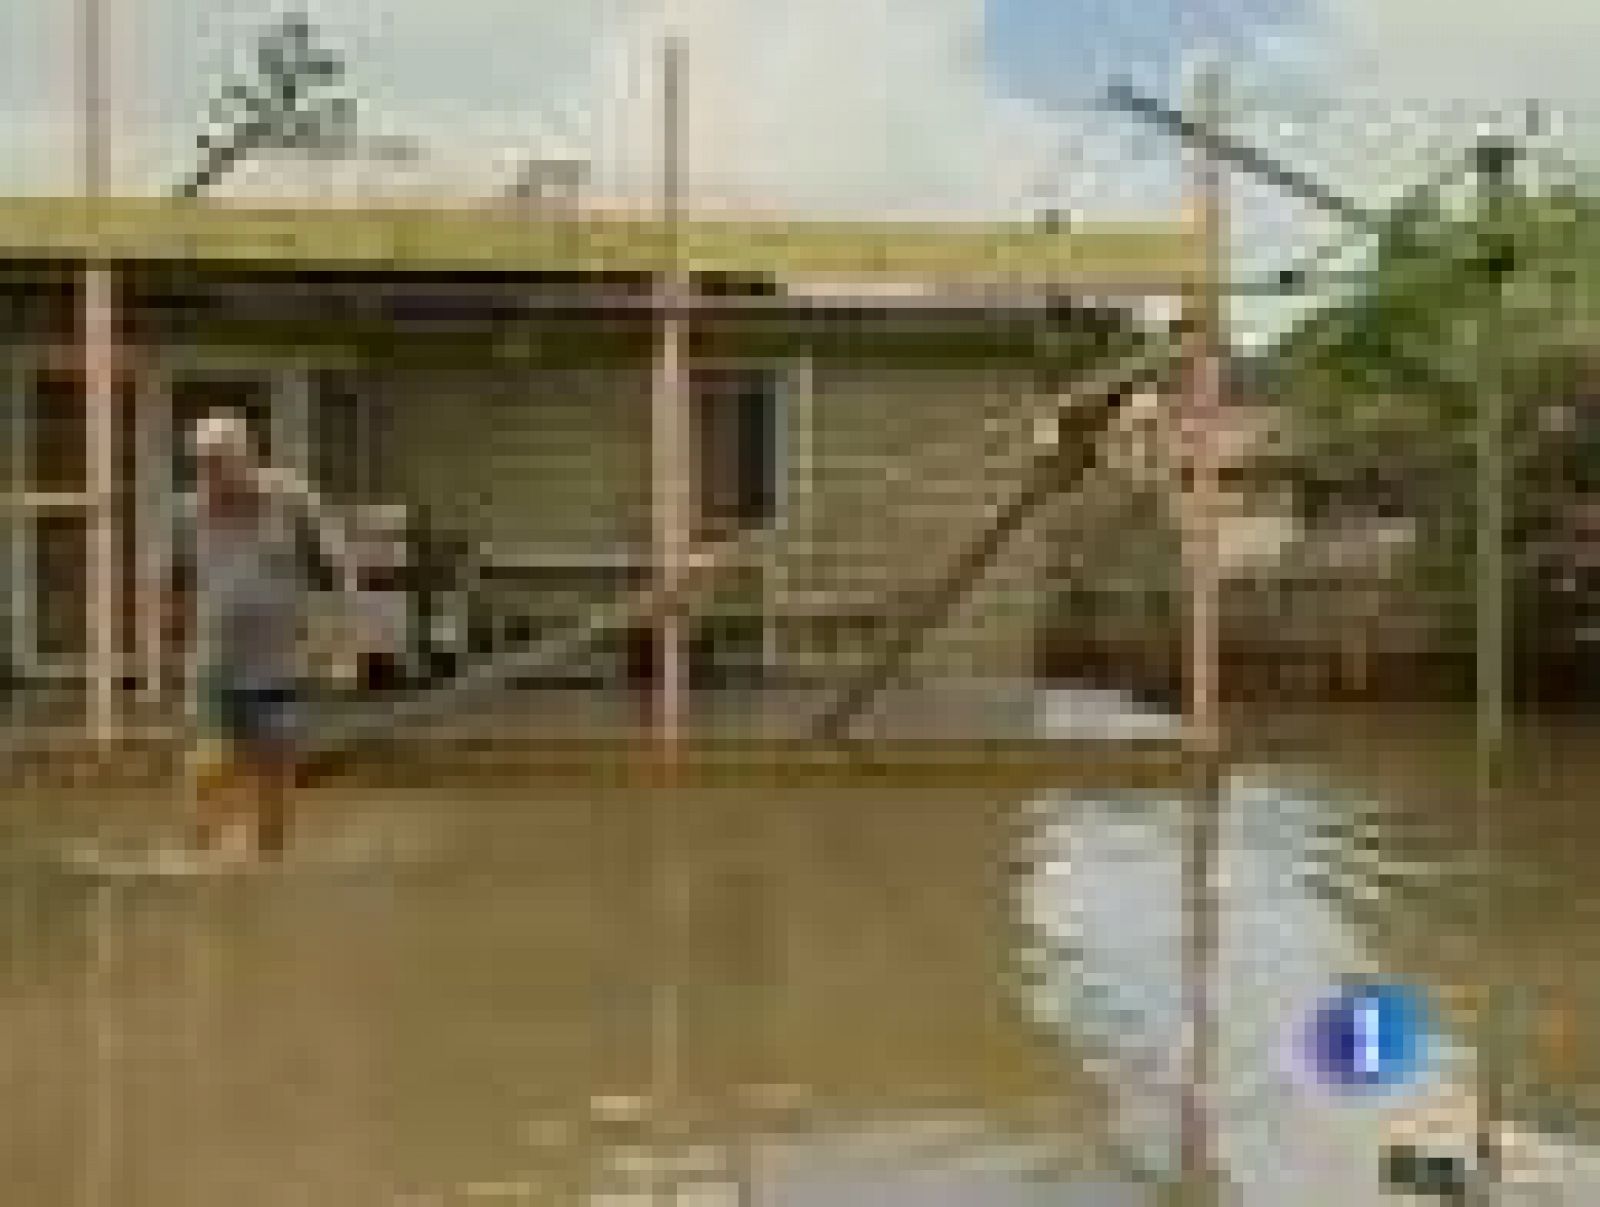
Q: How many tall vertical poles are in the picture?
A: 4